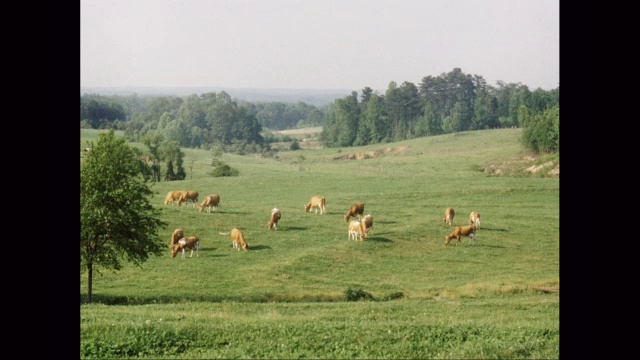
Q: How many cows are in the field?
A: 14